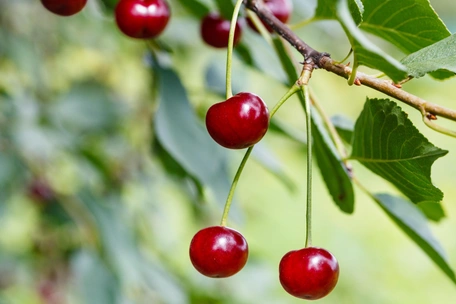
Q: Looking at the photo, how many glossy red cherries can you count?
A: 7